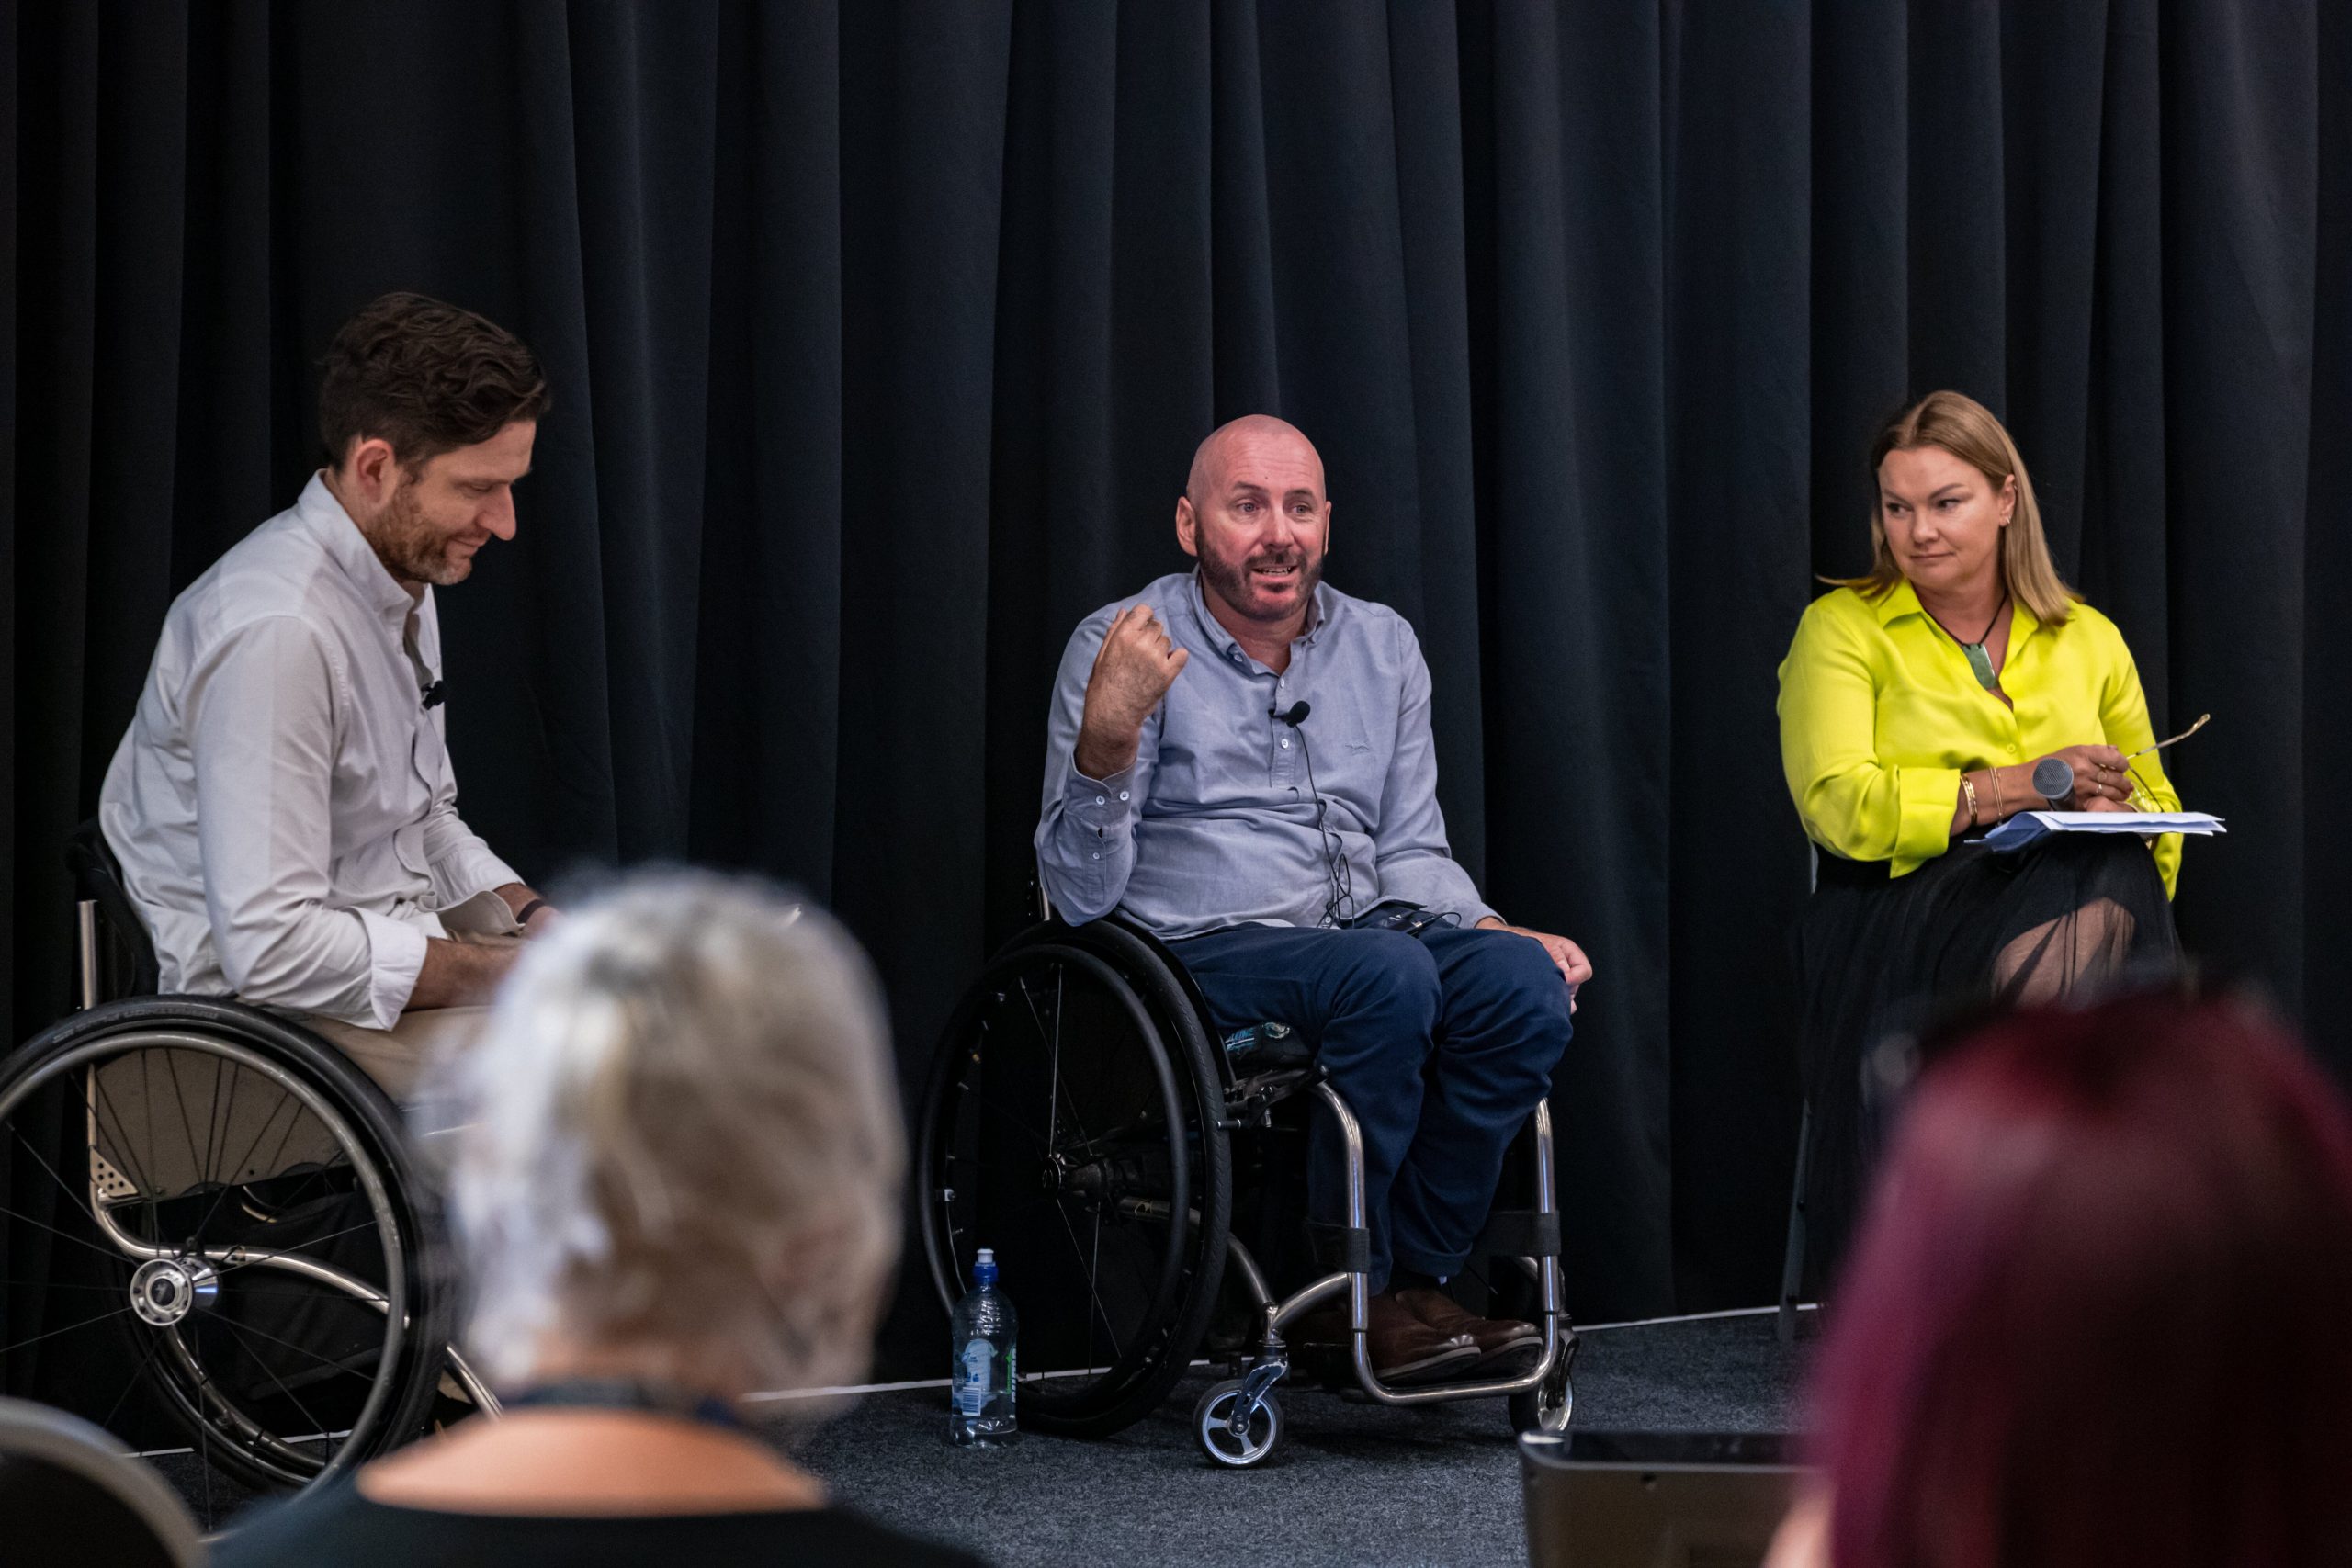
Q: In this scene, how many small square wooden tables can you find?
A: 0